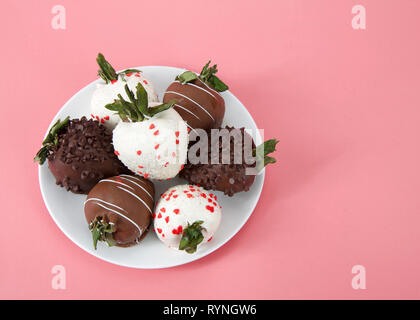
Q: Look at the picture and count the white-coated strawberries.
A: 3